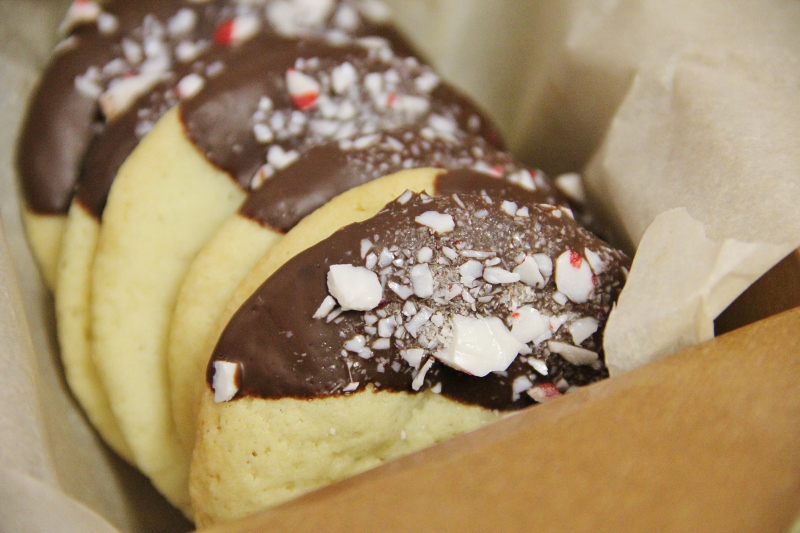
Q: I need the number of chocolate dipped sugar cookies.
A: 6